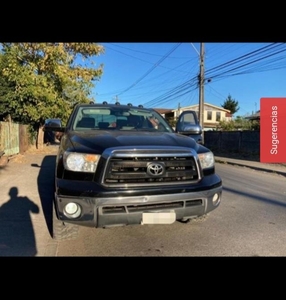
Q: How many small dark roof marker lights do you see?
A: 5